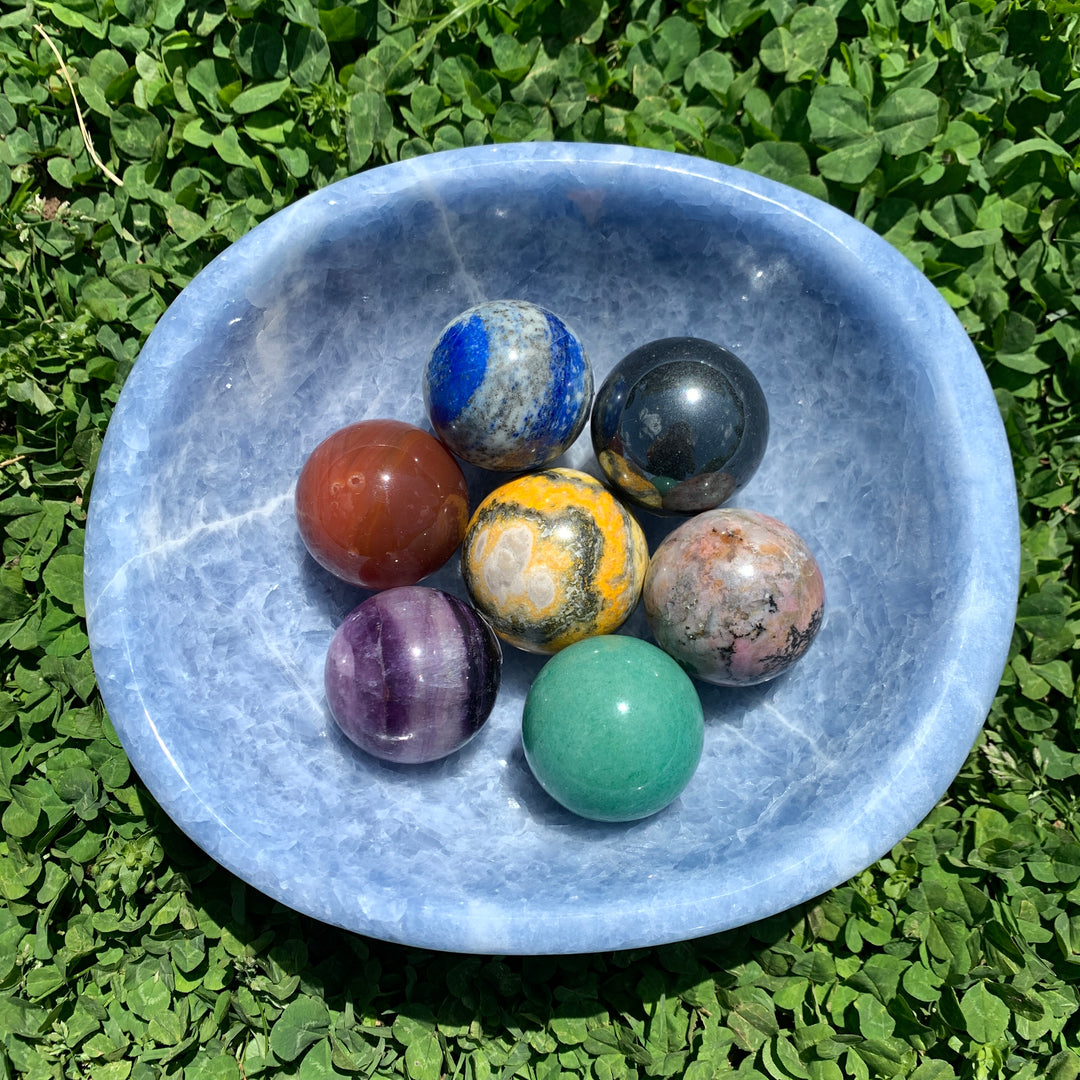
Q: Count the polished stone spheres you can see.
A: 7